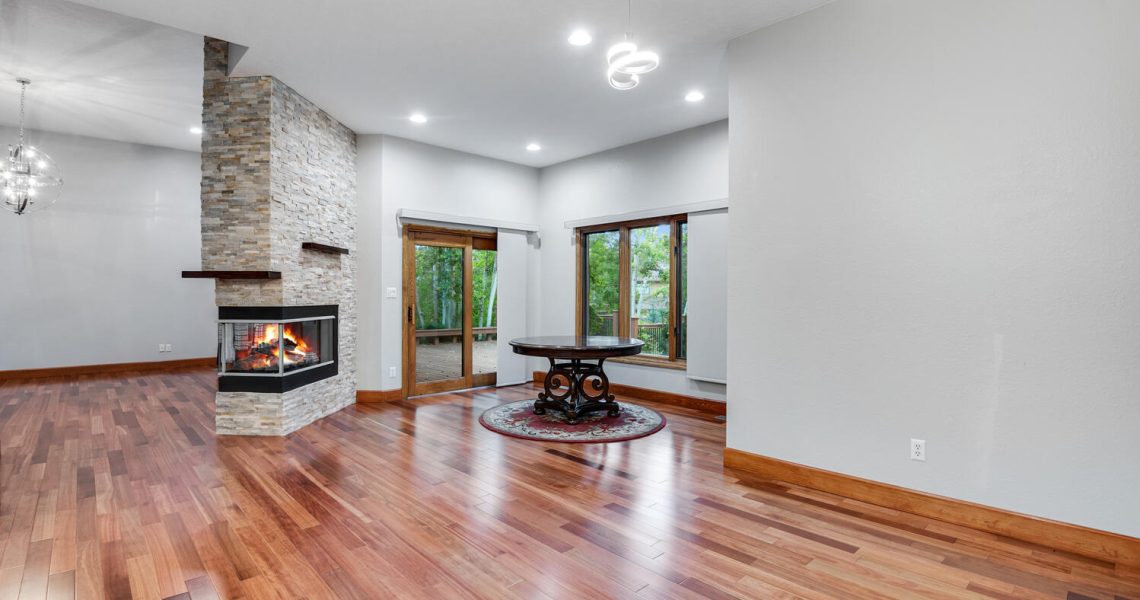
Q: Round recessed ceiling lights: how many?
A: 5